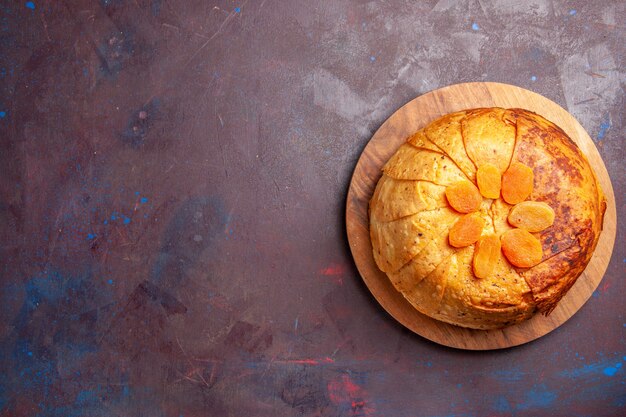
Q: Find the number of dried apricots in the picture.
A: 7